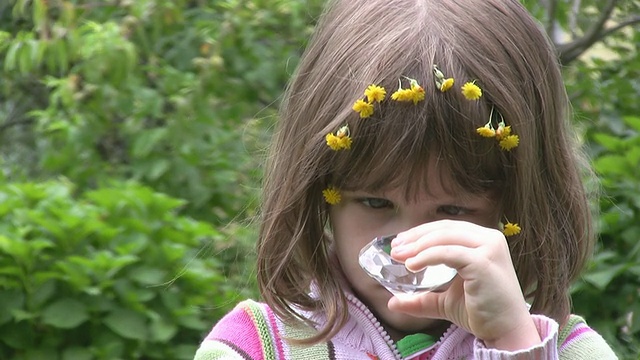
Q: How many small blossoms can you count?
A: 13